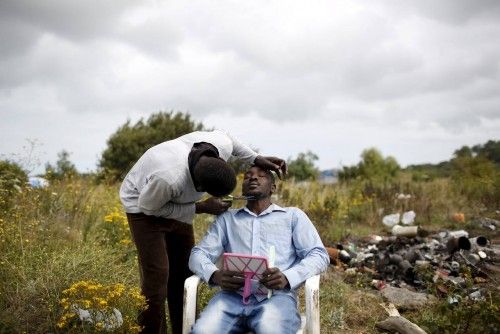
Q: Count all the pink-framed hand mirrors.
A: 1